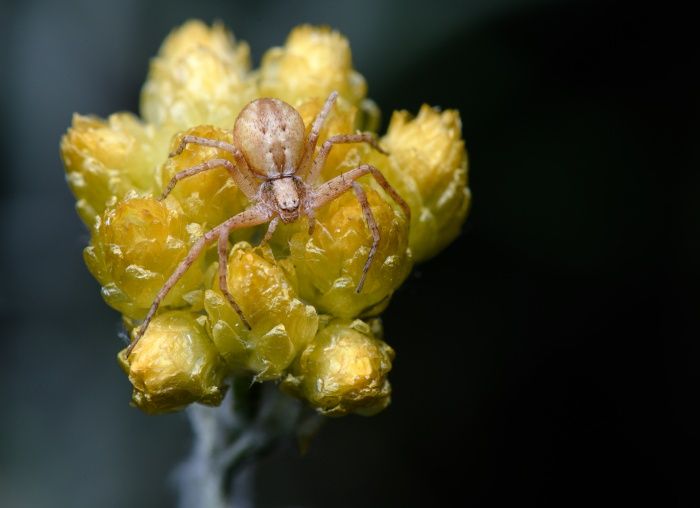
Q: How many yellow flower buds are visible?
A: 11